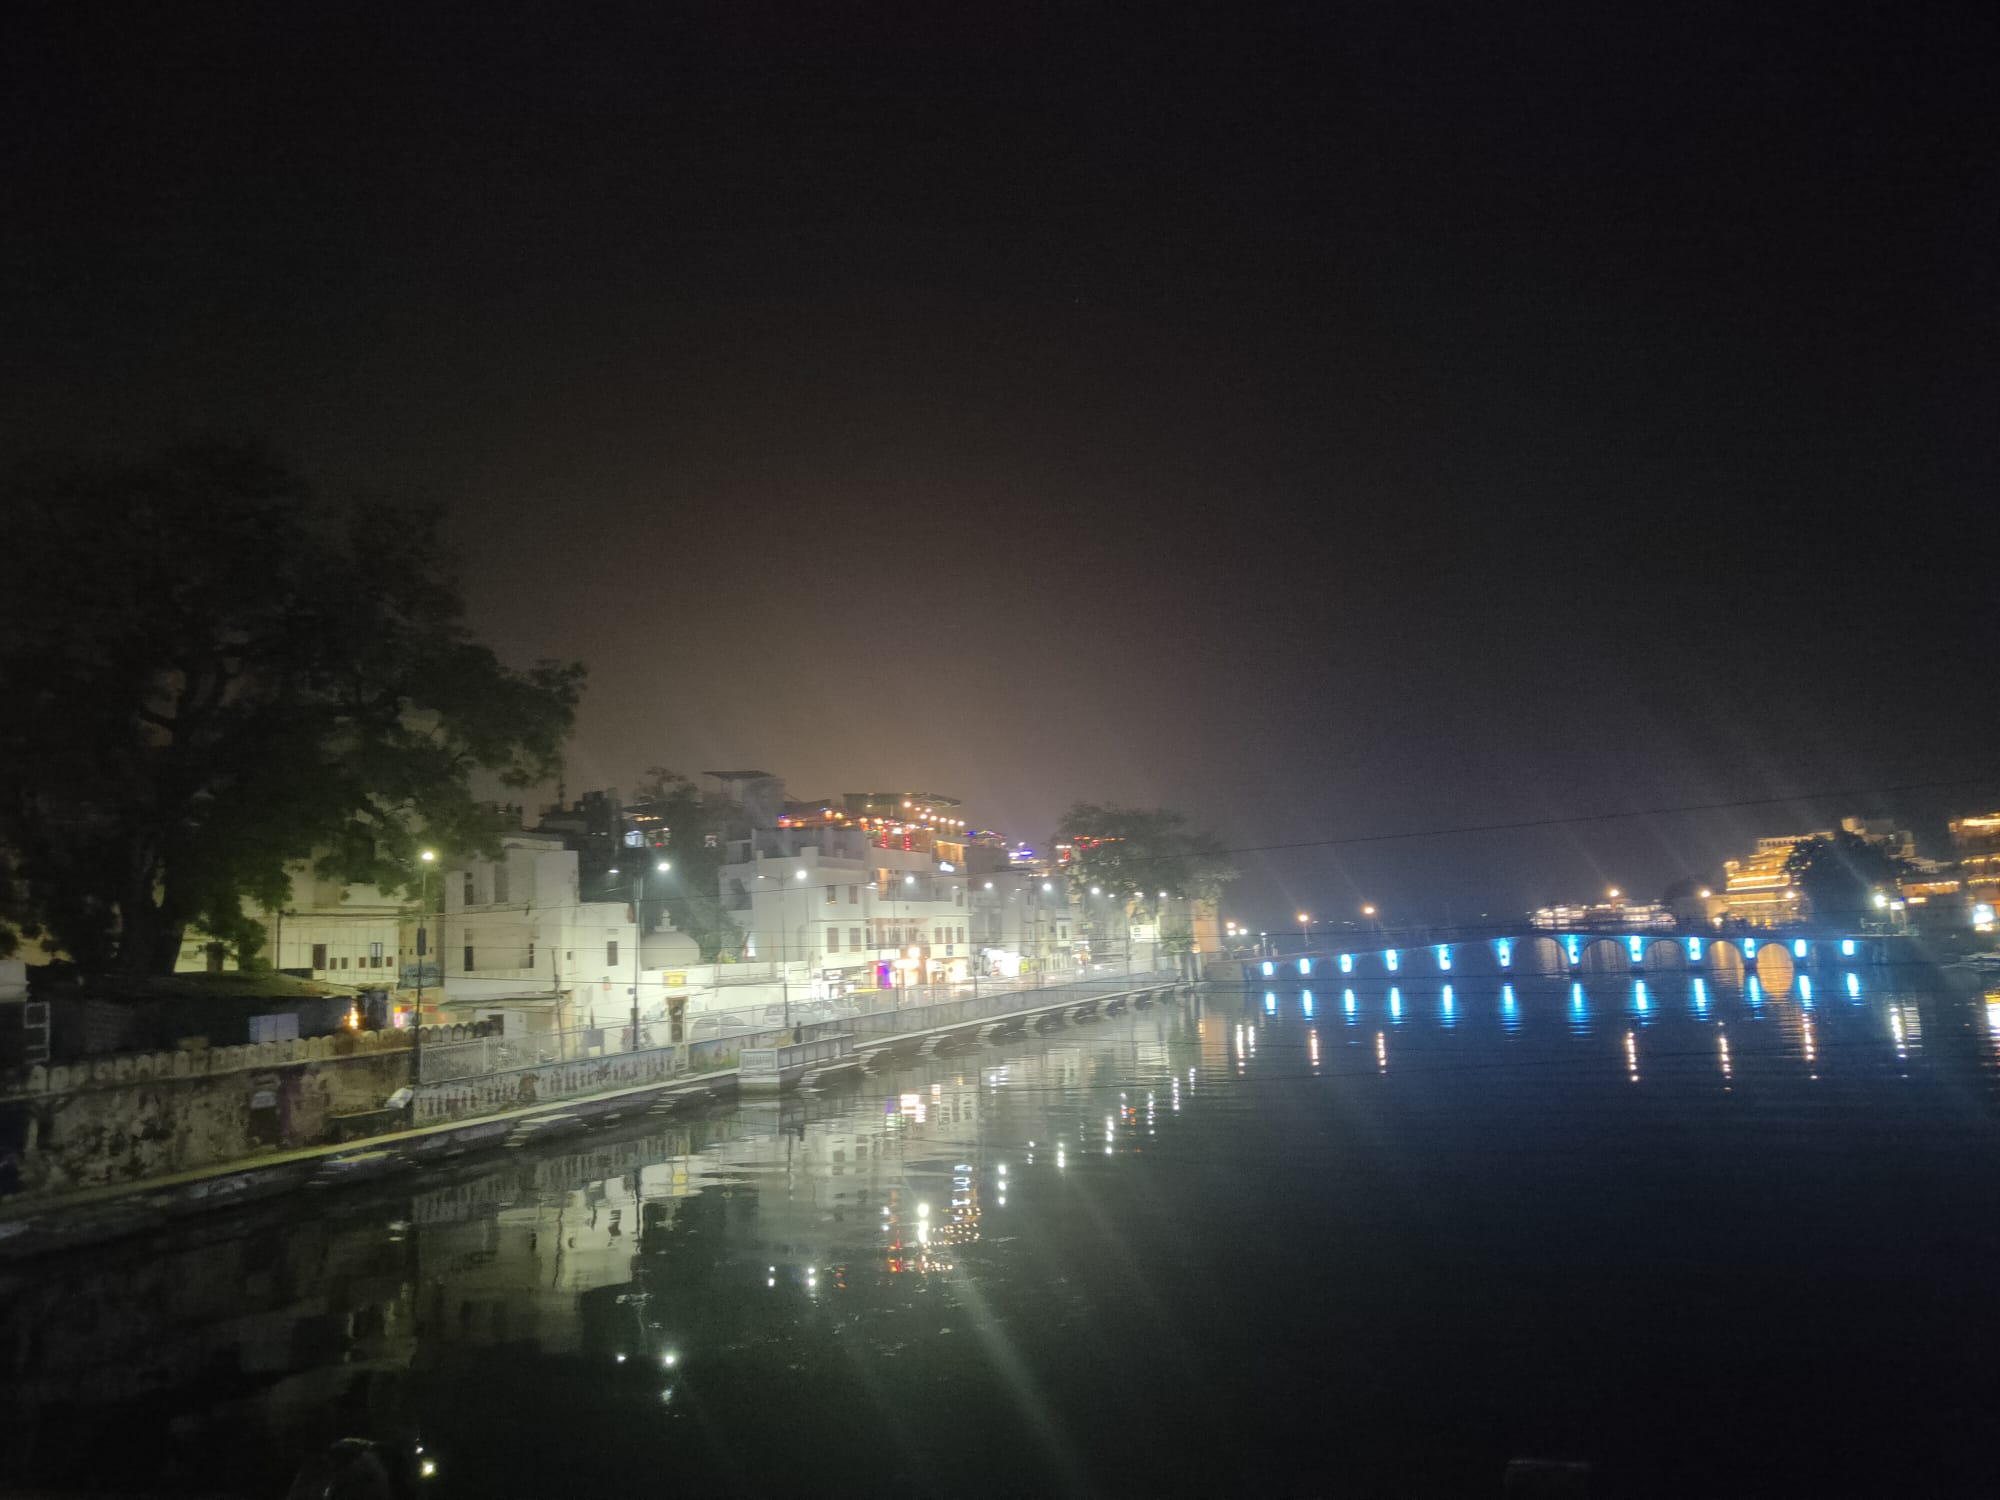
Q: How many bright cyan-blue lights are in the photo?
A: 12